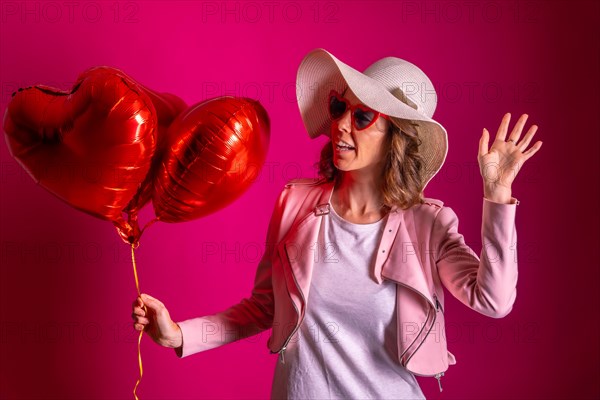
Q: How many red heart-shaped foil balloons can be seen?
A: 3